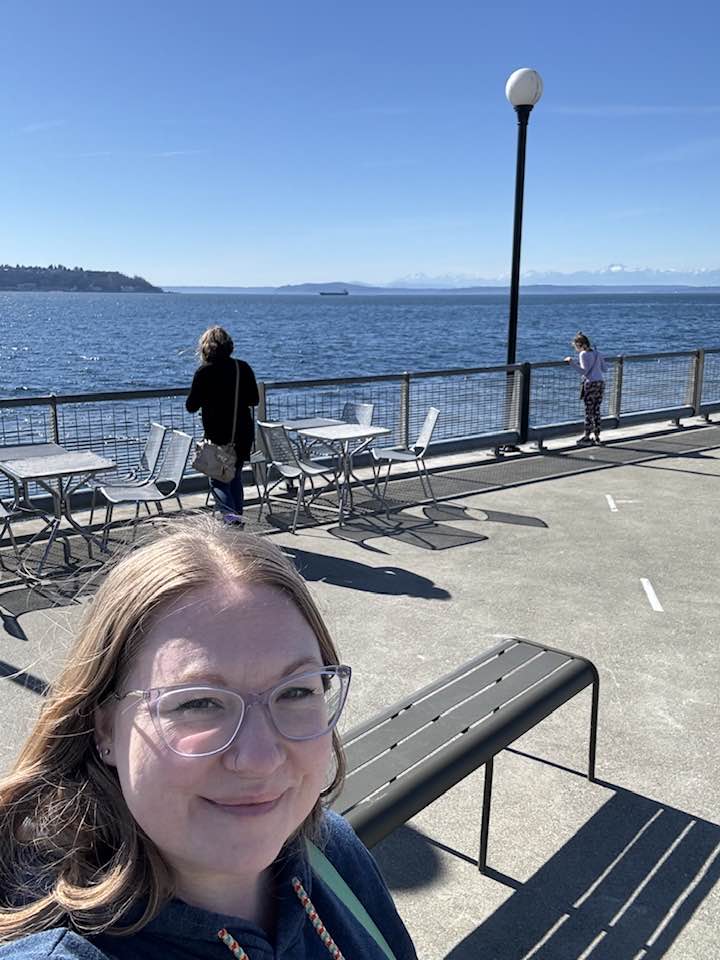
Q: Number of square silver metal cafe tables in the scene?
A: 4